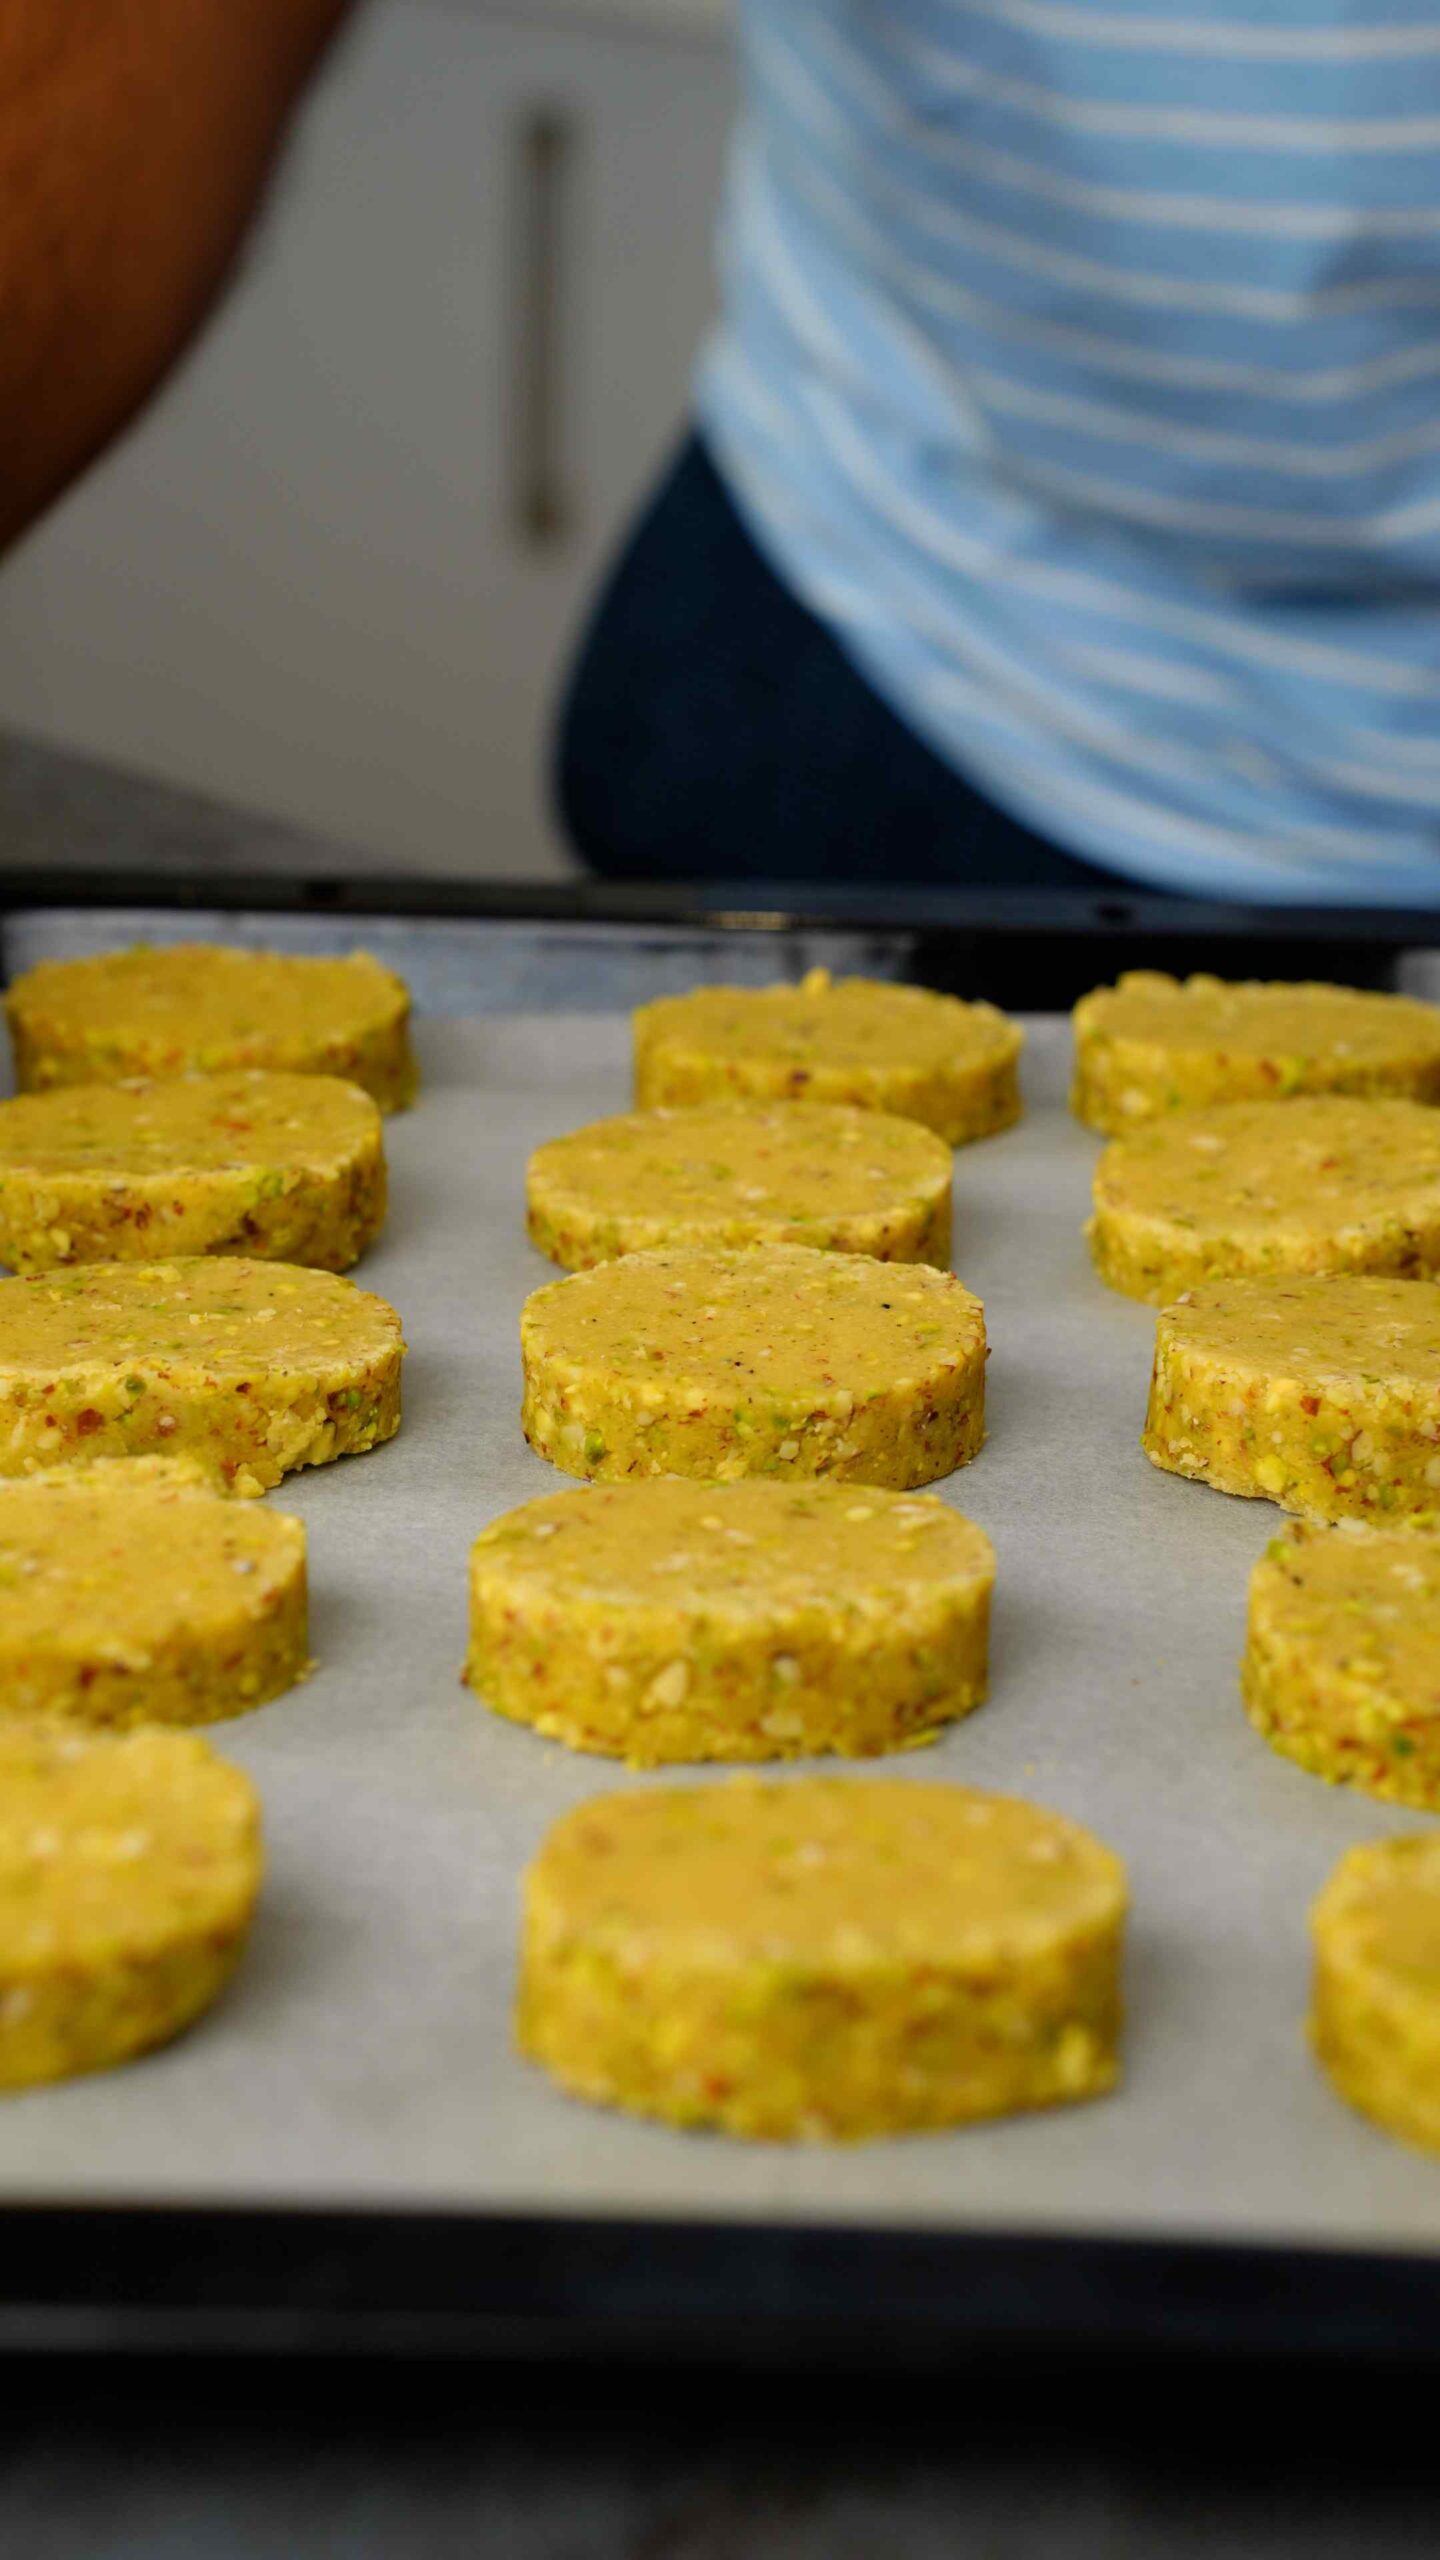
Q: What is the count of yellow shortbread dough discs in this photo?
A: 15